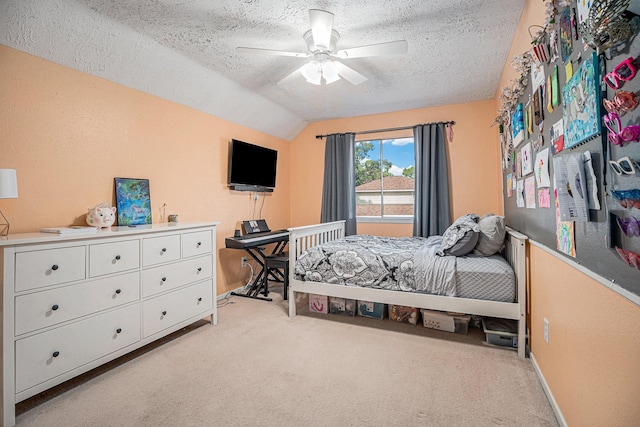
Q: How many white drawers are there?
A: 8